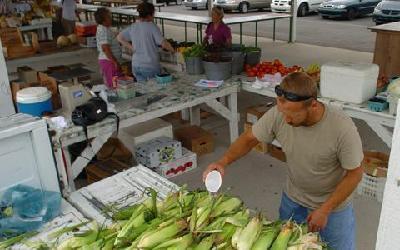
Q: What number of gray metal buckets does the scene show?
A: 4